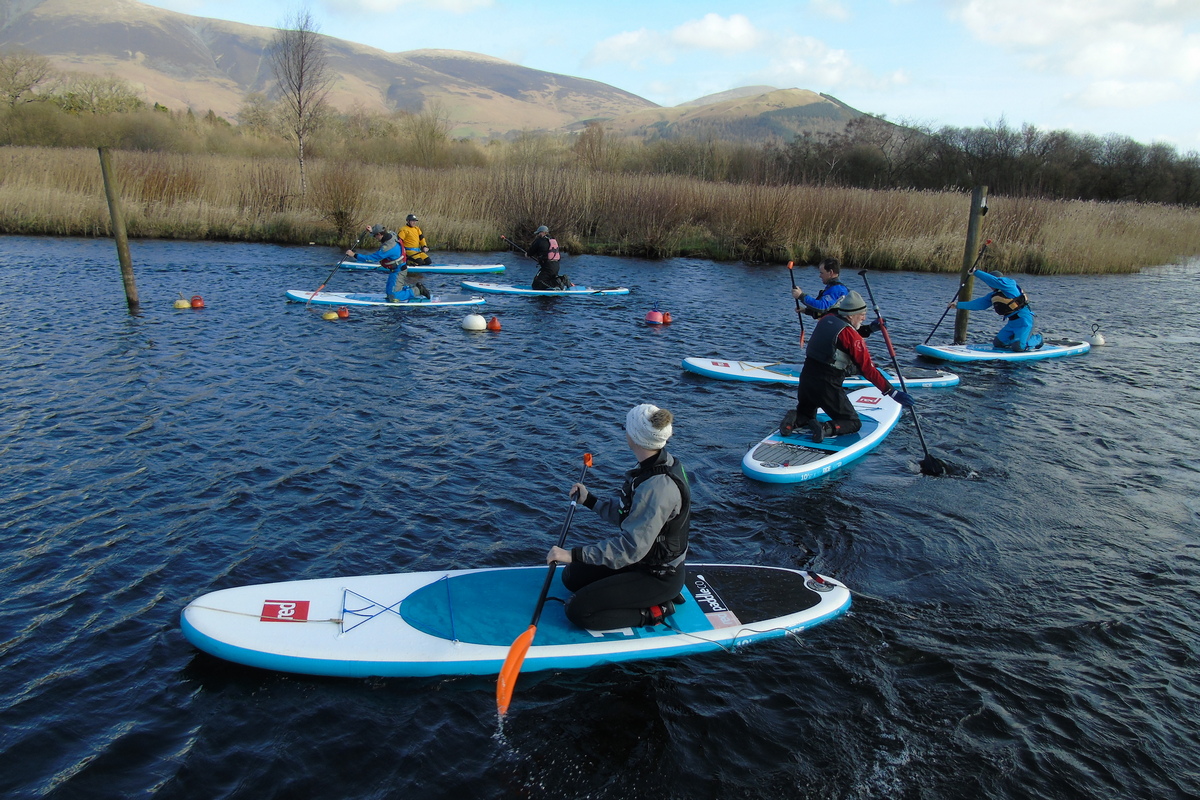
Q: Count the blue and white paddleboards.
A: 7